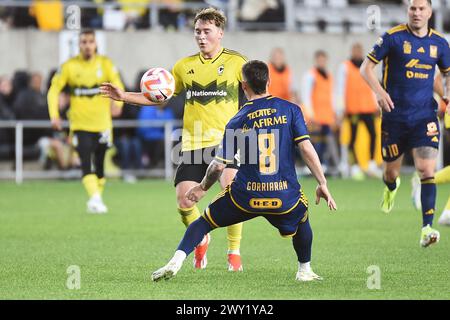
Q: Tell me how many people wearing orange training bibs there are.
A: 3